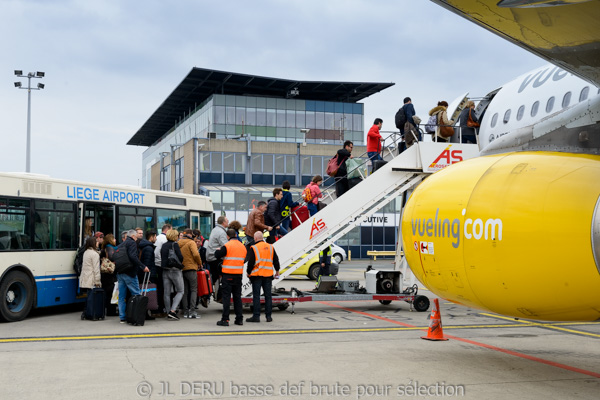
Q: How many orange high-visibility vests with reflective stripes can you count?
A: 2